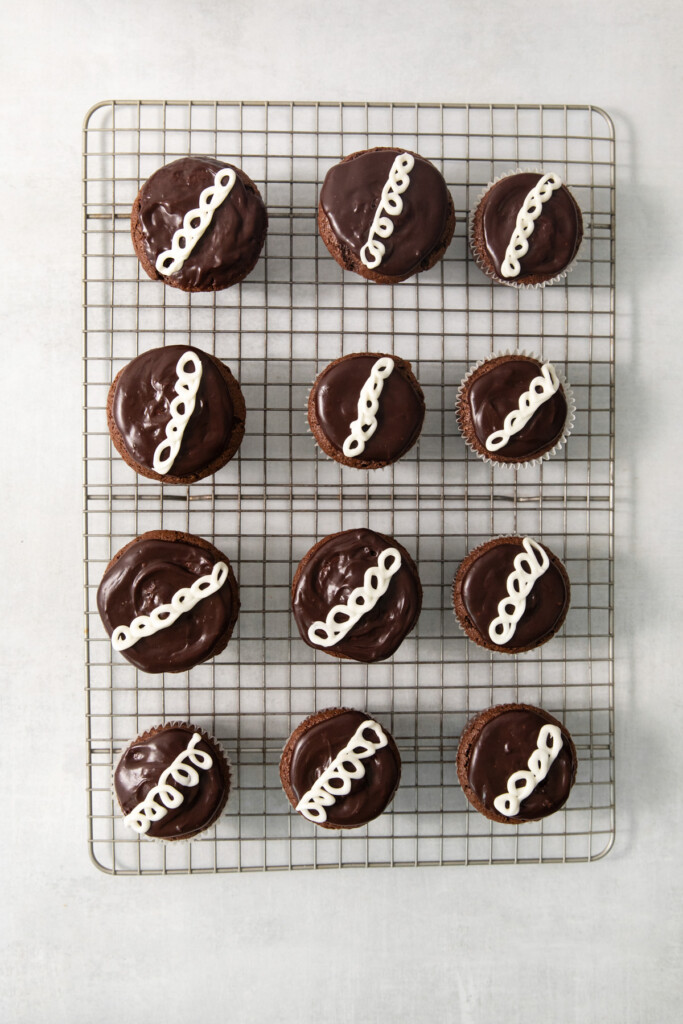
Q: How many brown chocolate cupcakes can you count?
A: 12